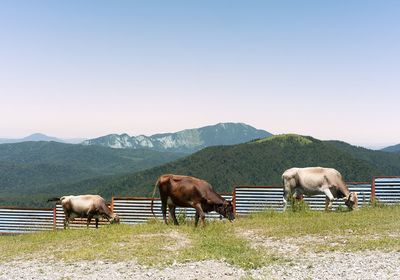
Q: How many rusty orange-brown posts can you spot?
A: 4